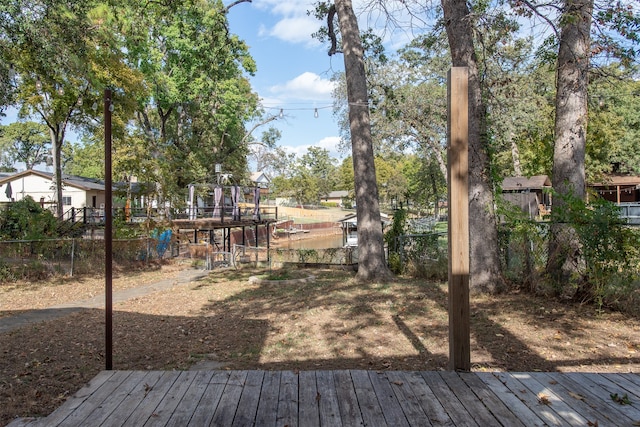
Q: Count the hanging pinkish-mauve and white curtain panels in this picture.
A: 4